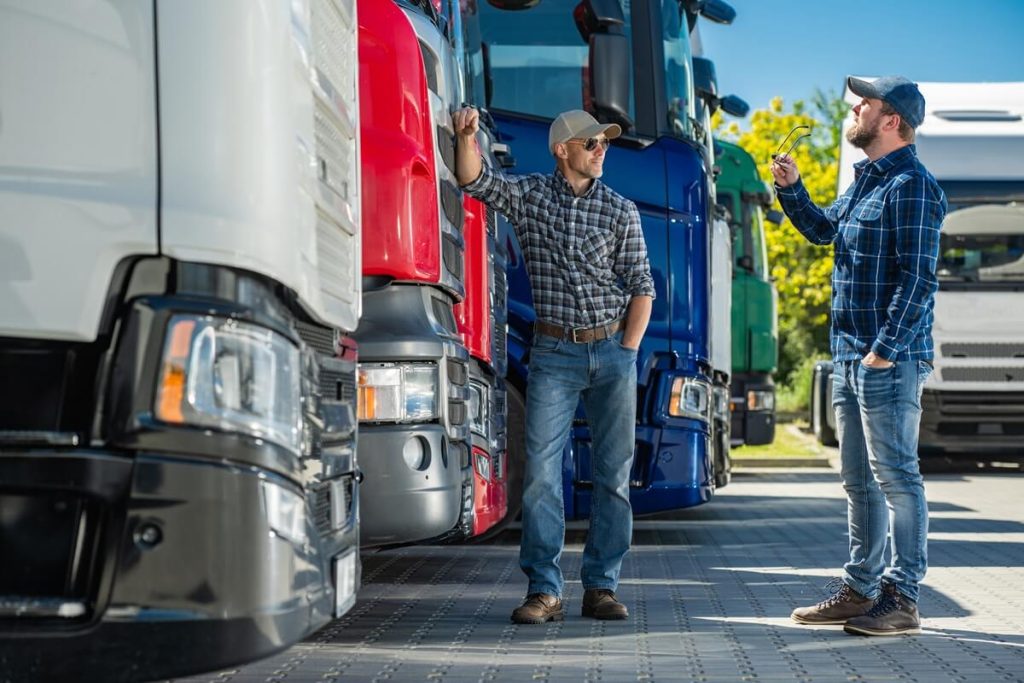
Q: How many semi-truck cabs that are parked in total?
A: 7